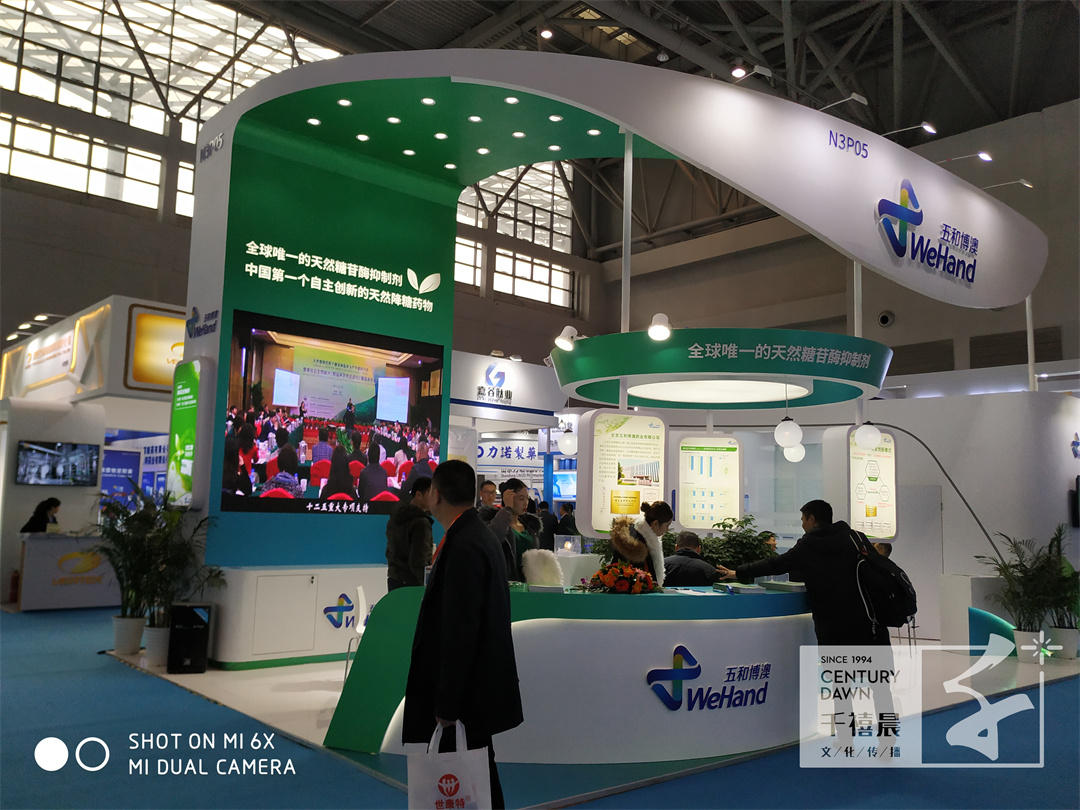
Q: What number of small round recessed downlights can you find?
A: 15